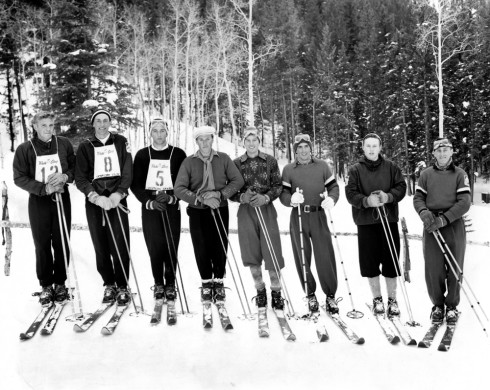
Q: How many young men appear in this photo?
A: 8